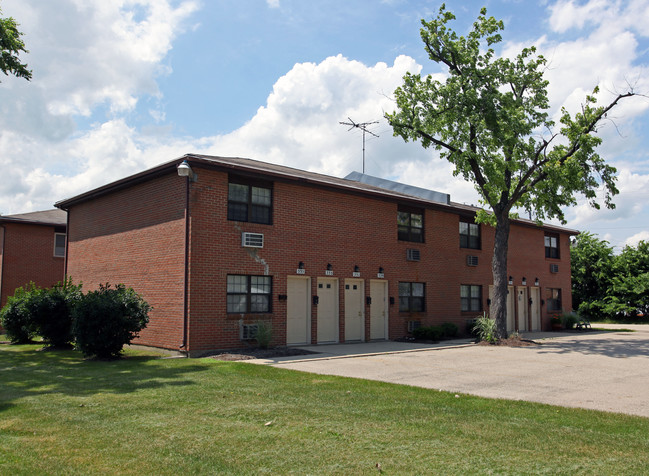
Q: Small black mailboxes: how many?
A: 7